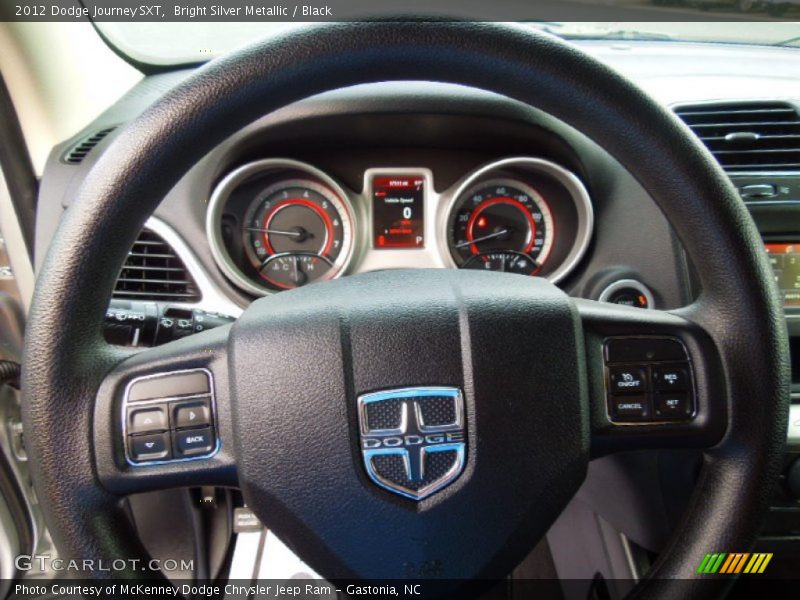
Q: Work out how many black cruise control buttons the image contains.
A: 4